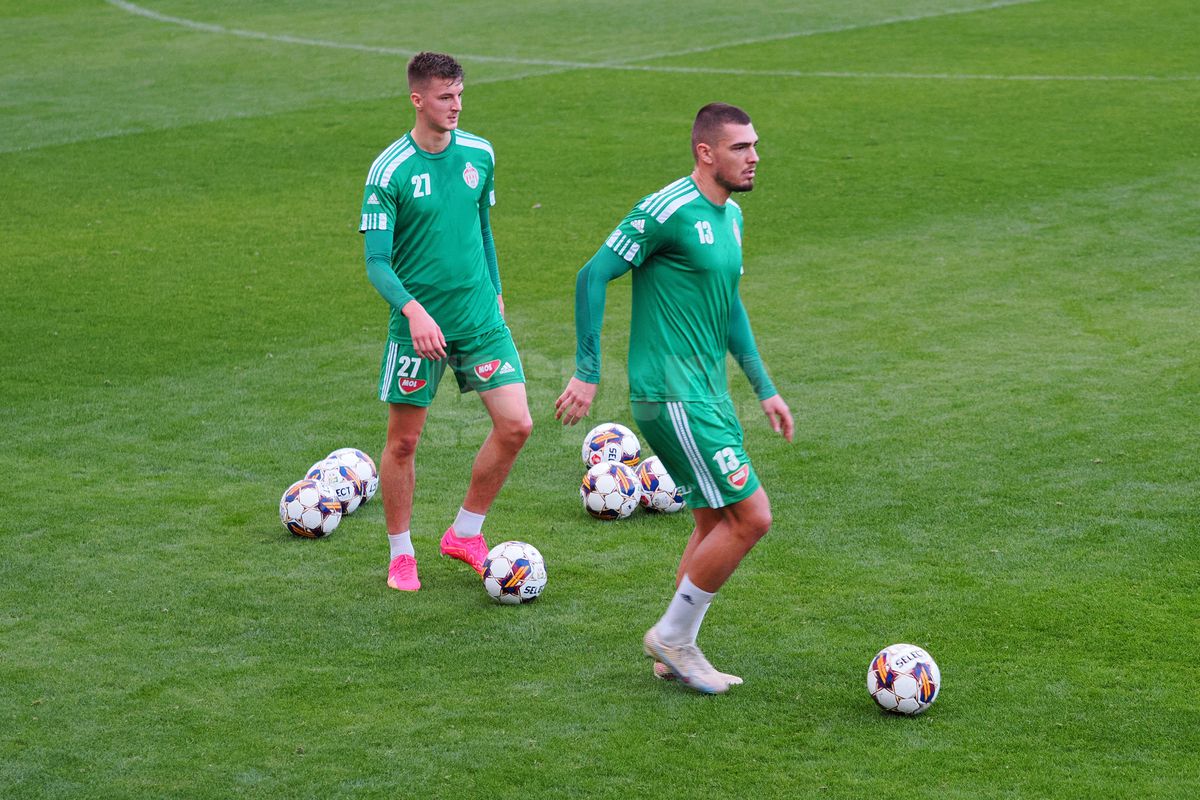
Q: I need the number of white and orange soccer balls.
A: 8